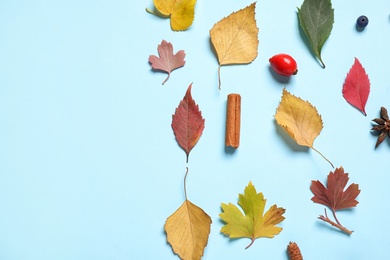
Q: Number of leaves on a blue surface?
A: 10